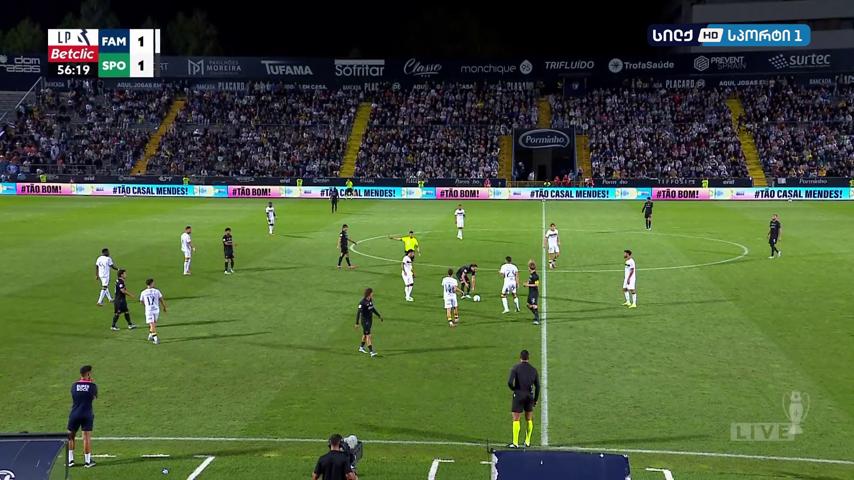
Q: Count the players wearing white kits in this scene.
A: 10